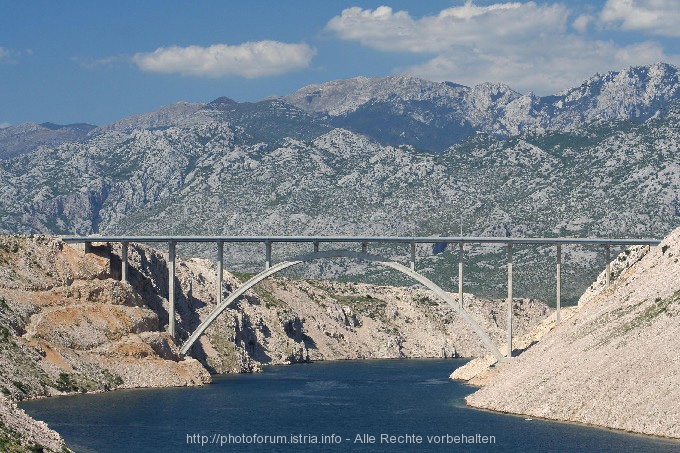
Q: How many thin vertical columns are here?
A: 11